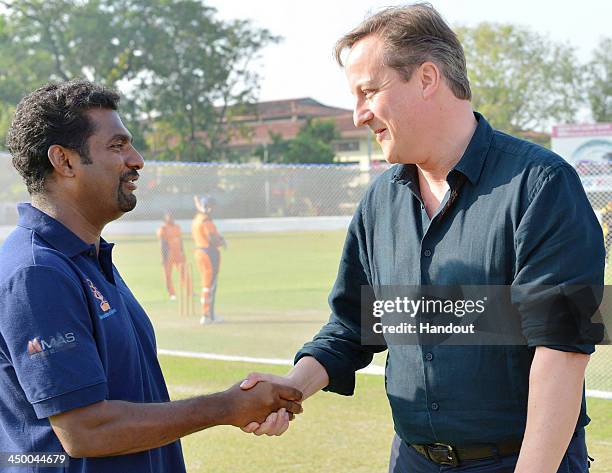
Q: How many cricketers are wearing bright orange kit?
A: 2